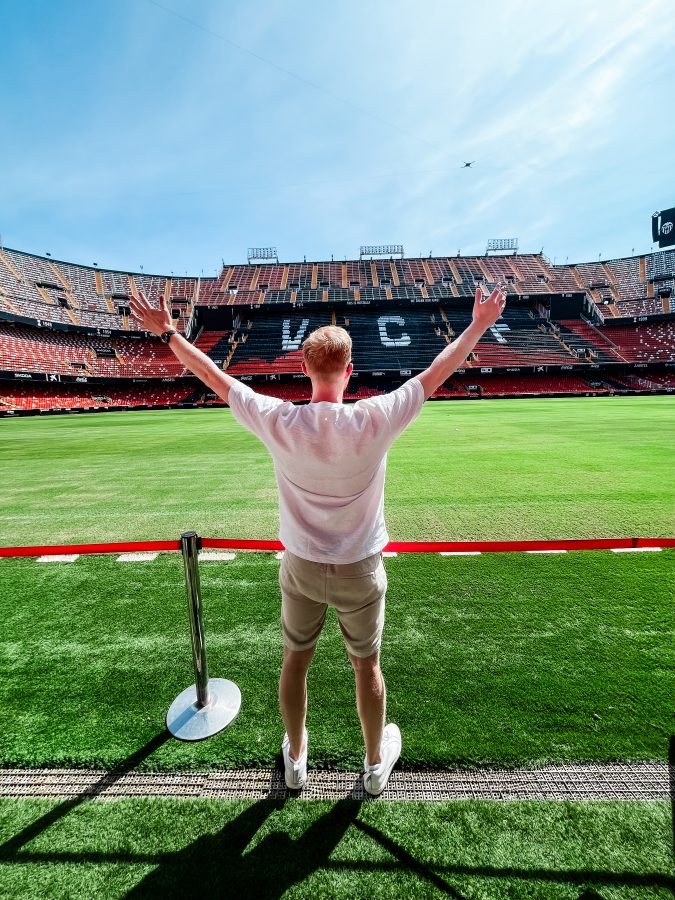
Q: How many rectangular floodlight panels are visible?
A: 3